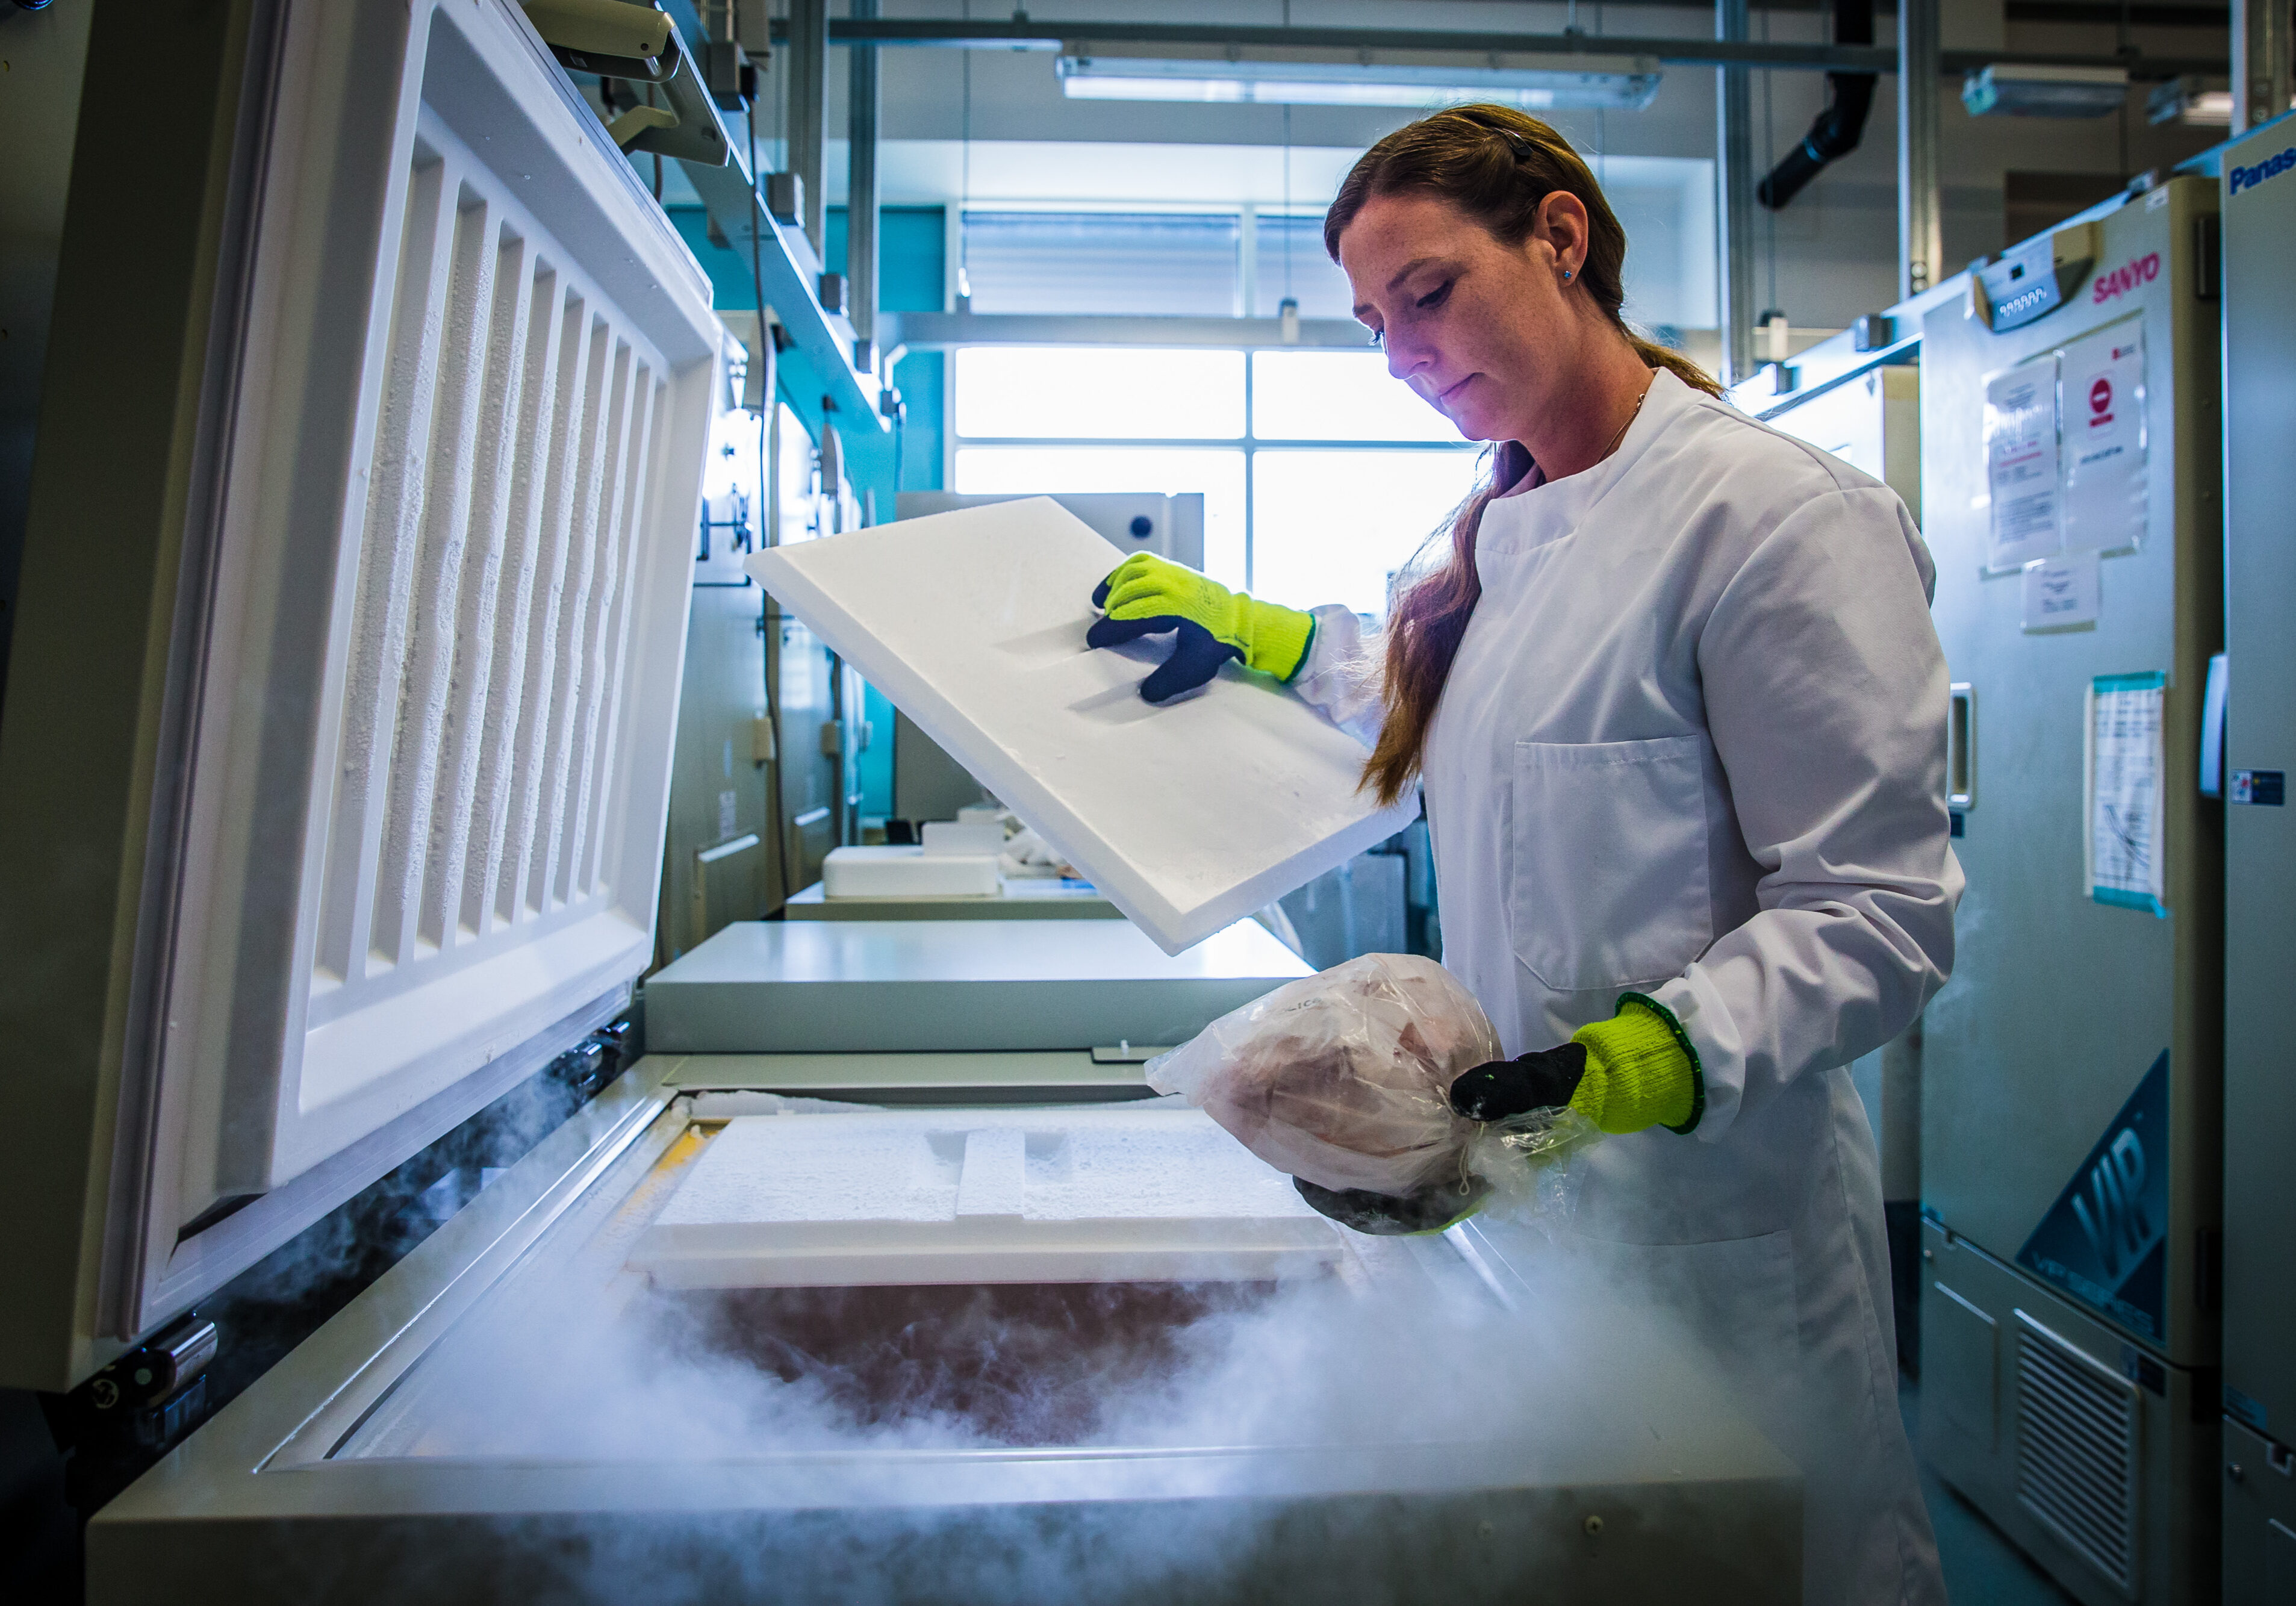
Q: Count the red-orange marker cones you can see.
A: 0